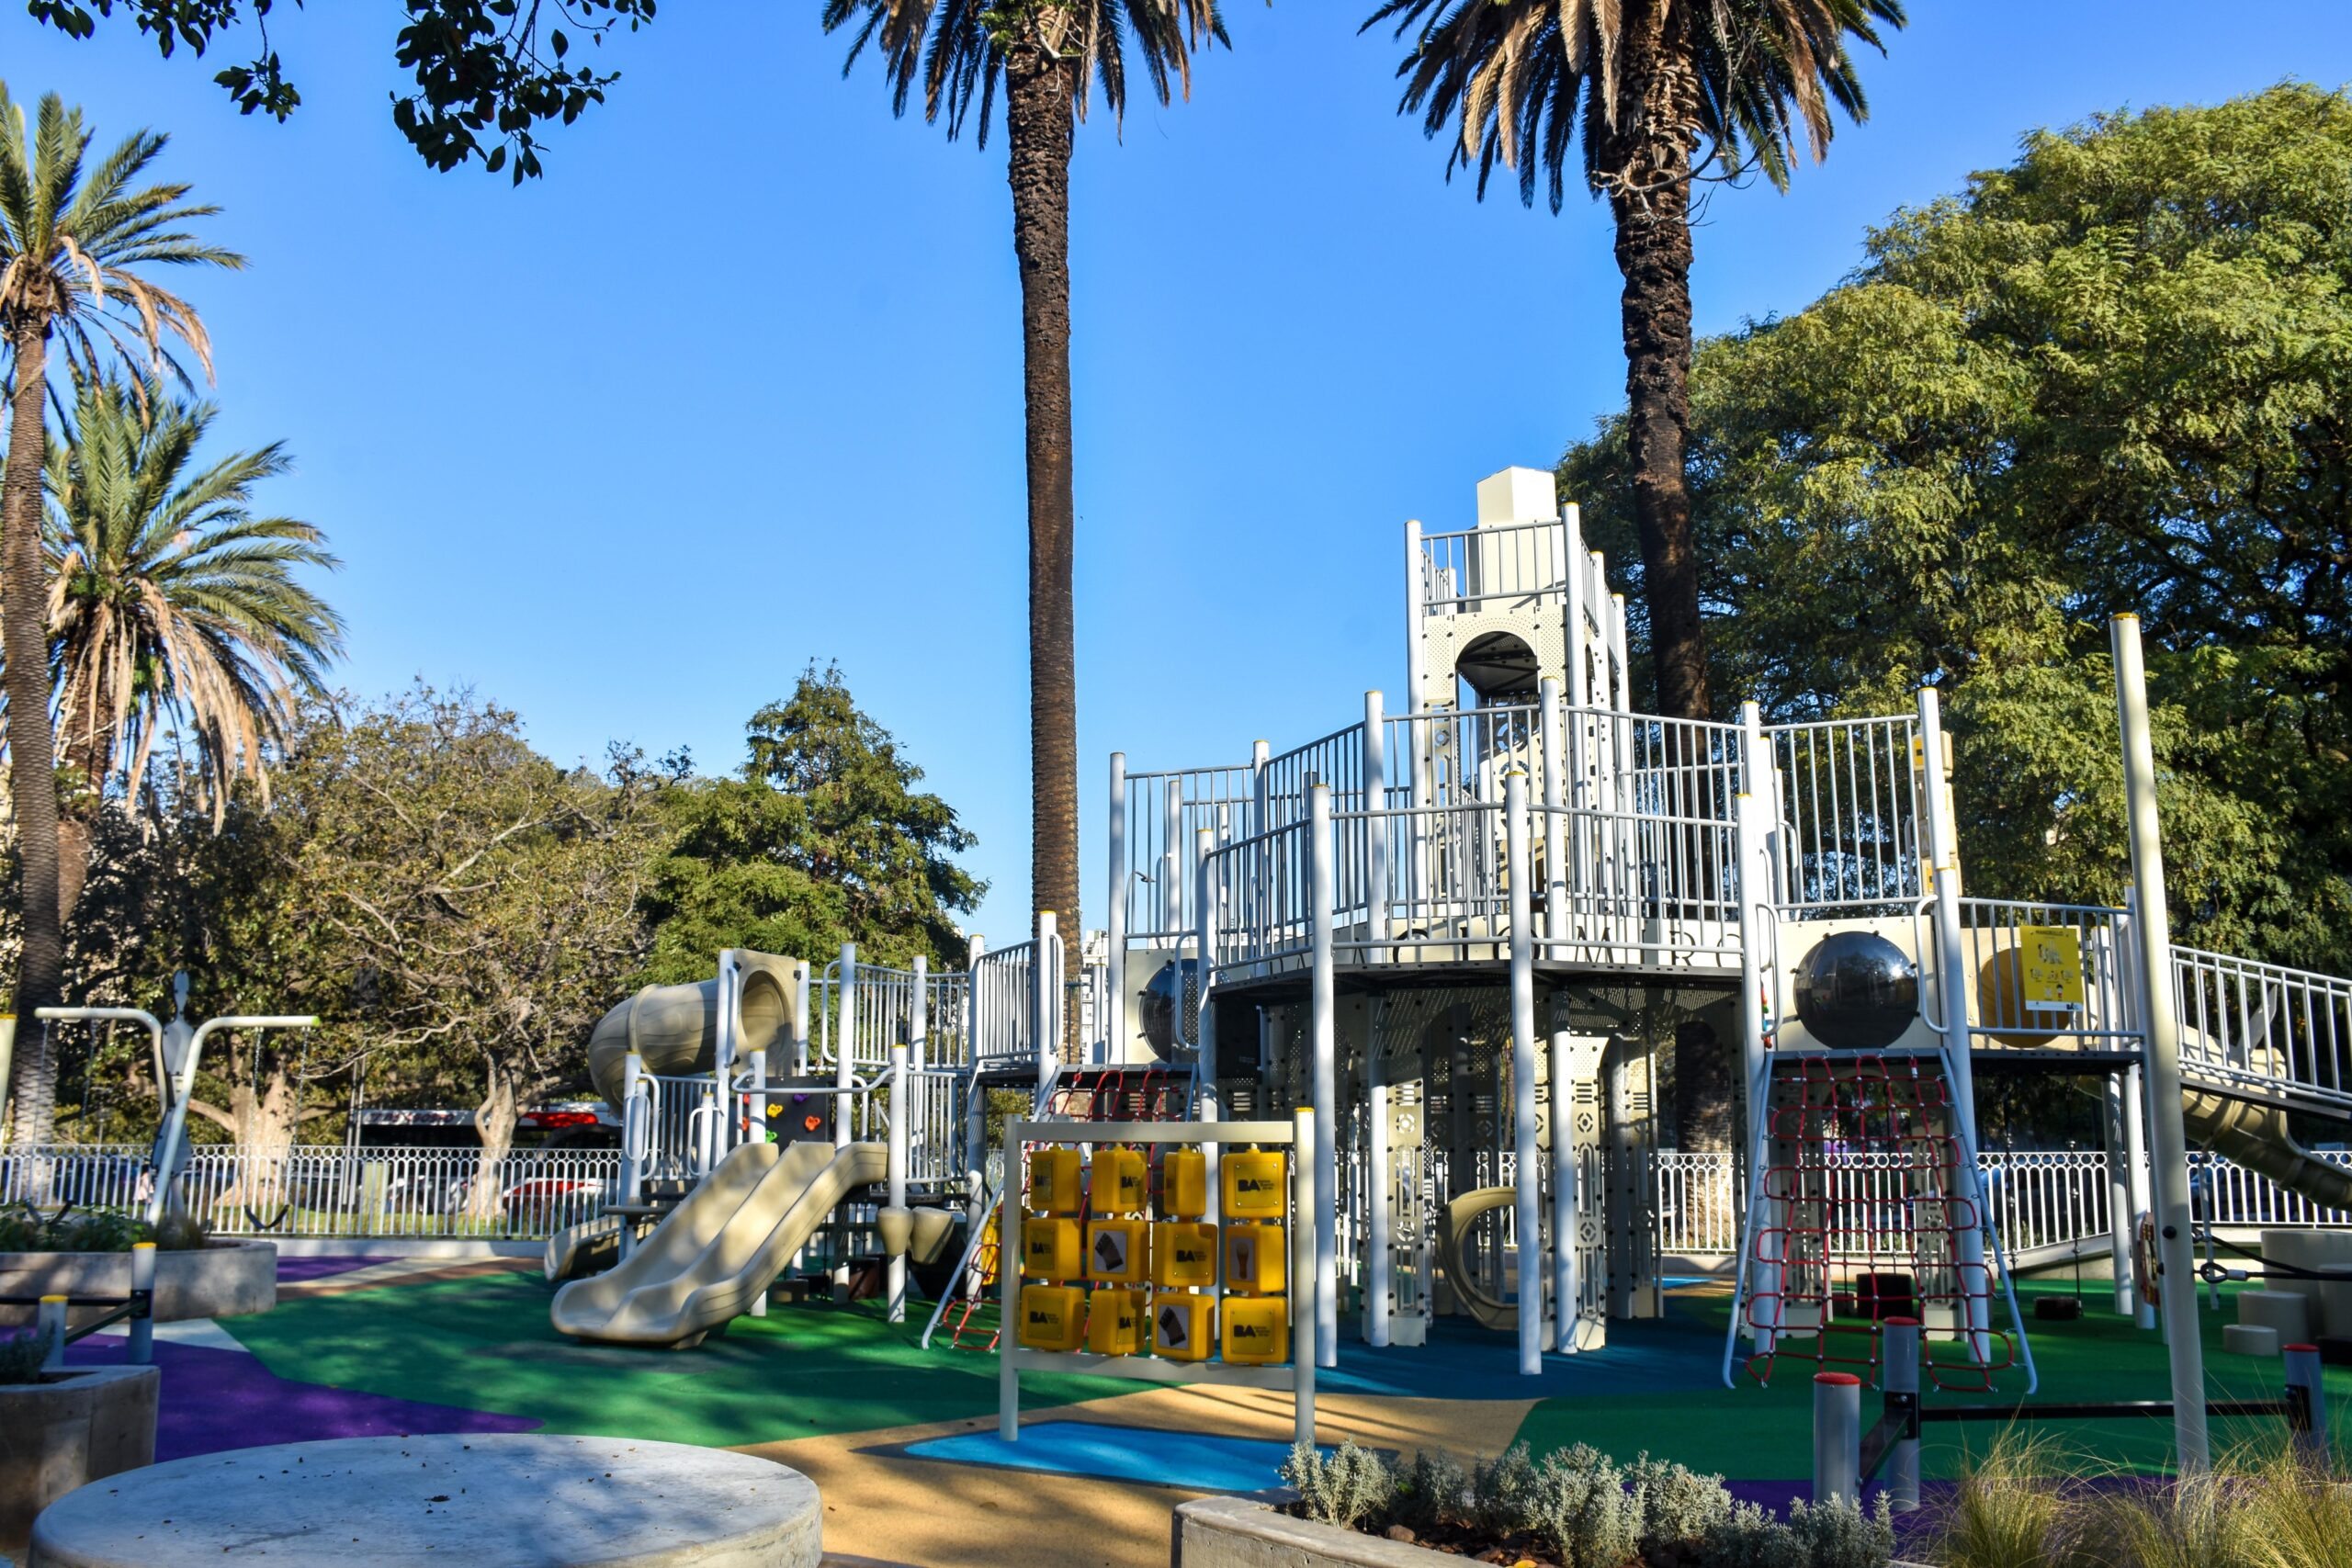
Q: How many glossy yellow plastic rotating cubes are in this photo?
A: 12